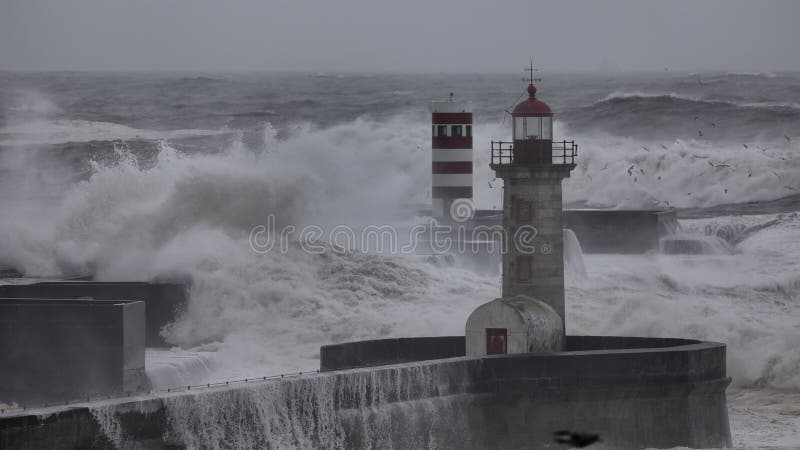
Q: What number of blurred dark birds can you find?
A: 1